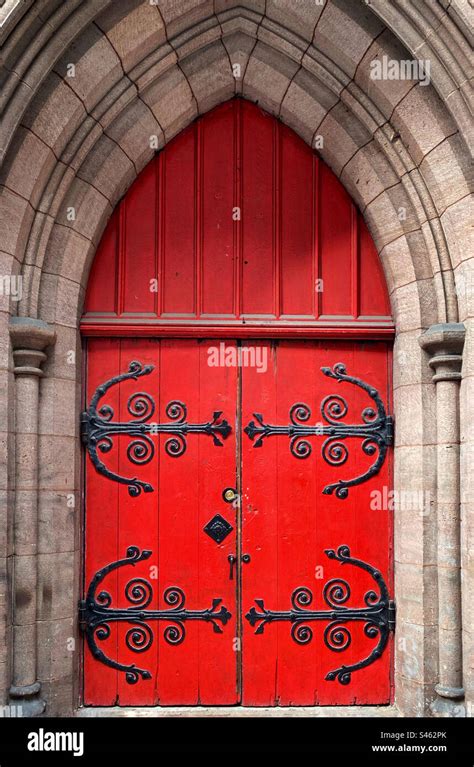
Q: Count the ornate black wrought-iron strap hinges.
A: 4